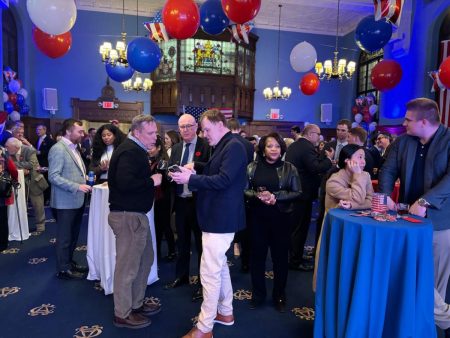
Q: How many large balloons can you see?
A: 12